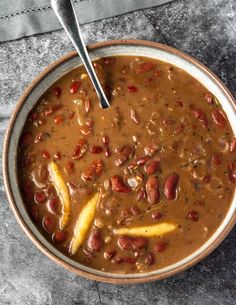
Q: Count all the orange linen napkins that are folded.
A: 0